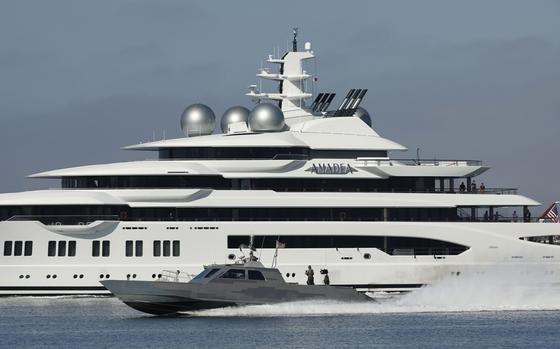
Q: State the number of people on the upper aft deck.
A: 3